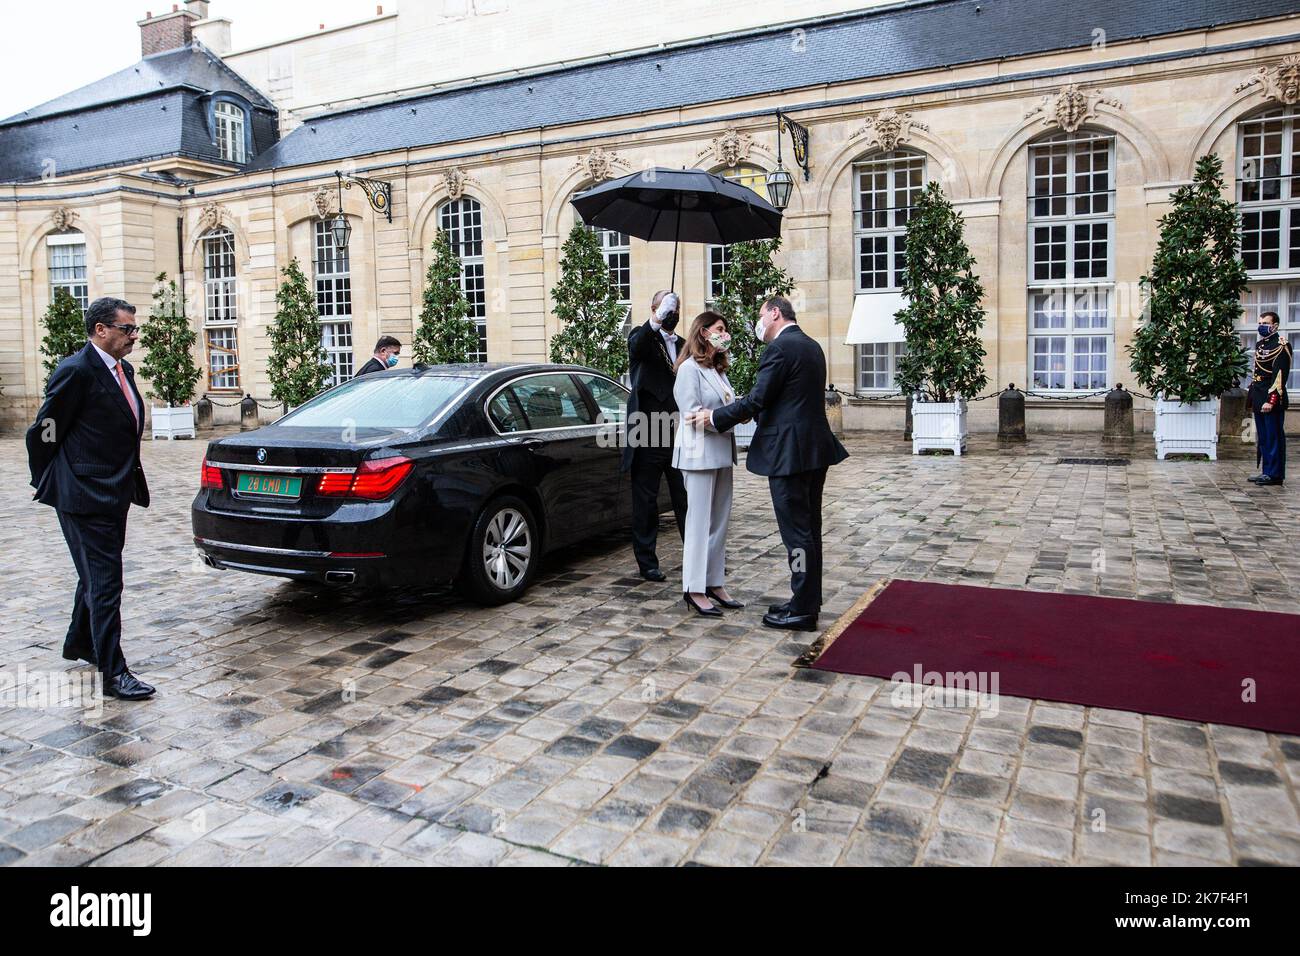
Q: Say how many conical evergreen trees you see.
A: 8